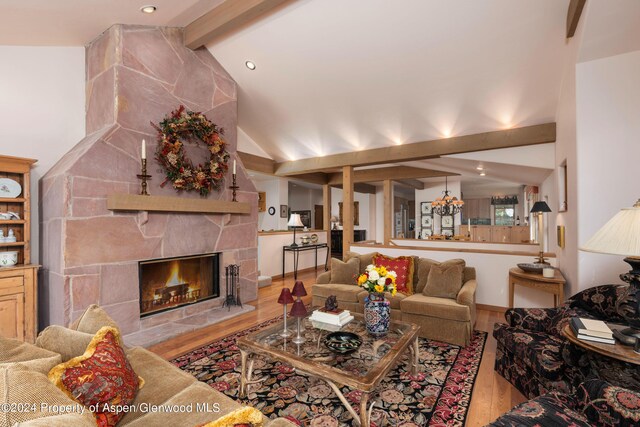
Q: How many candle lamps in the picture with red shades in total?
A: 3